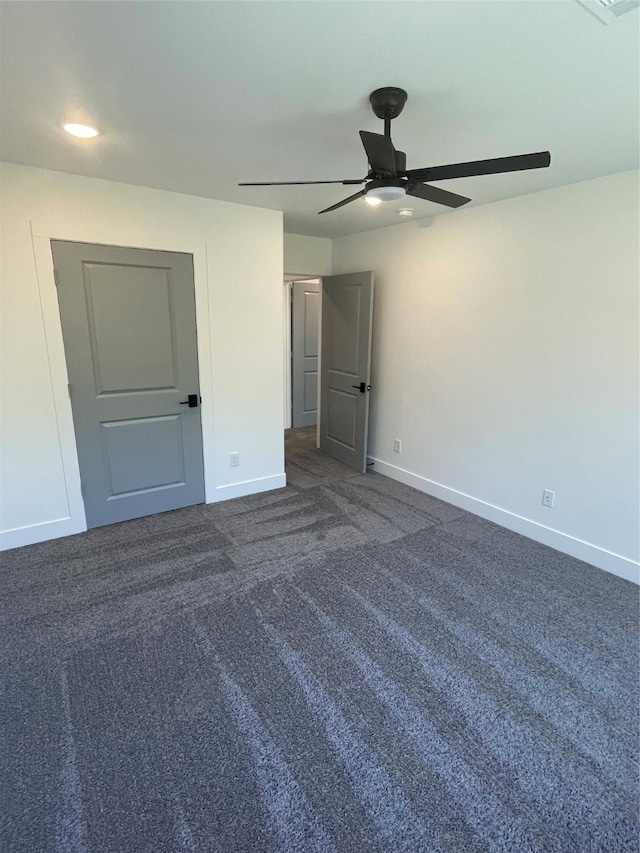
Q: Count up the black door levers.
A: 2